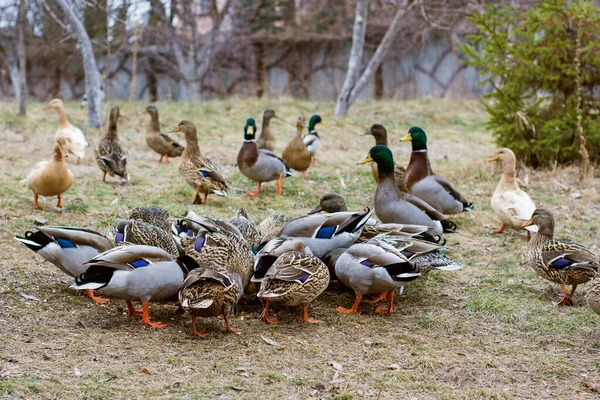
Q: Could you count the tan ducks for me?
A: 3